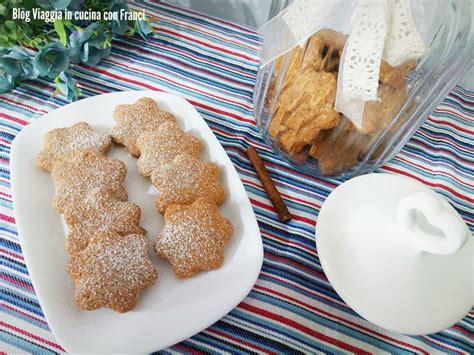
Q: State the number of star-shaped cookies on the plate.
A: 8